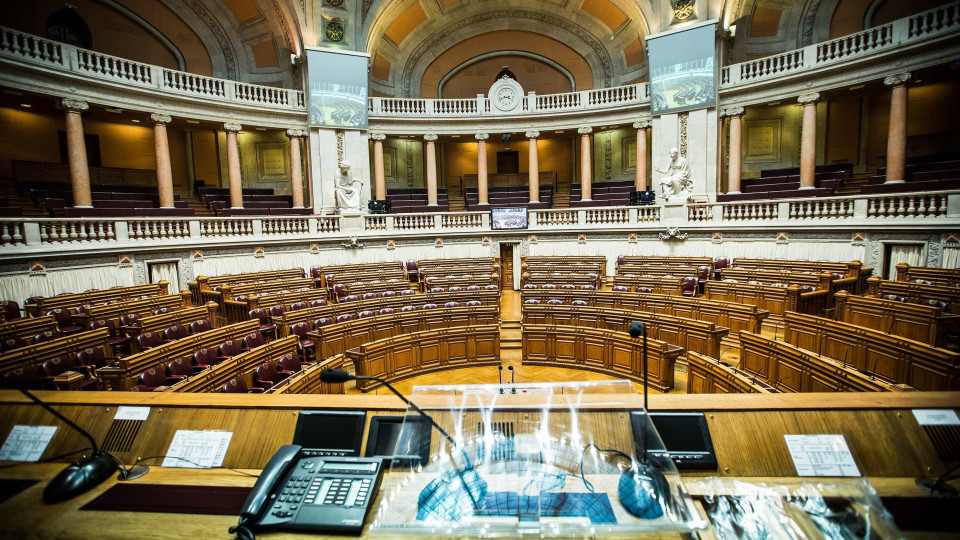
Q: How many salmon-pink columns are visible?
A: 13